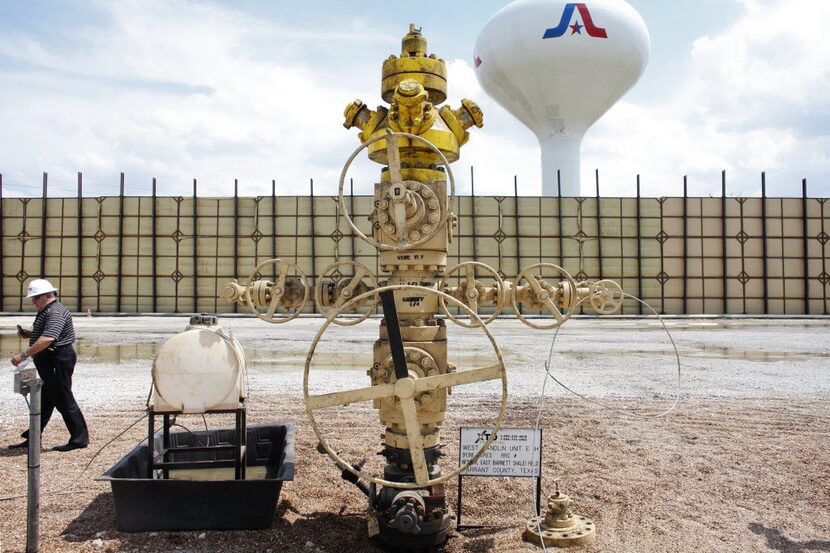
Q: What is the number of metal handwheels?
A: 7